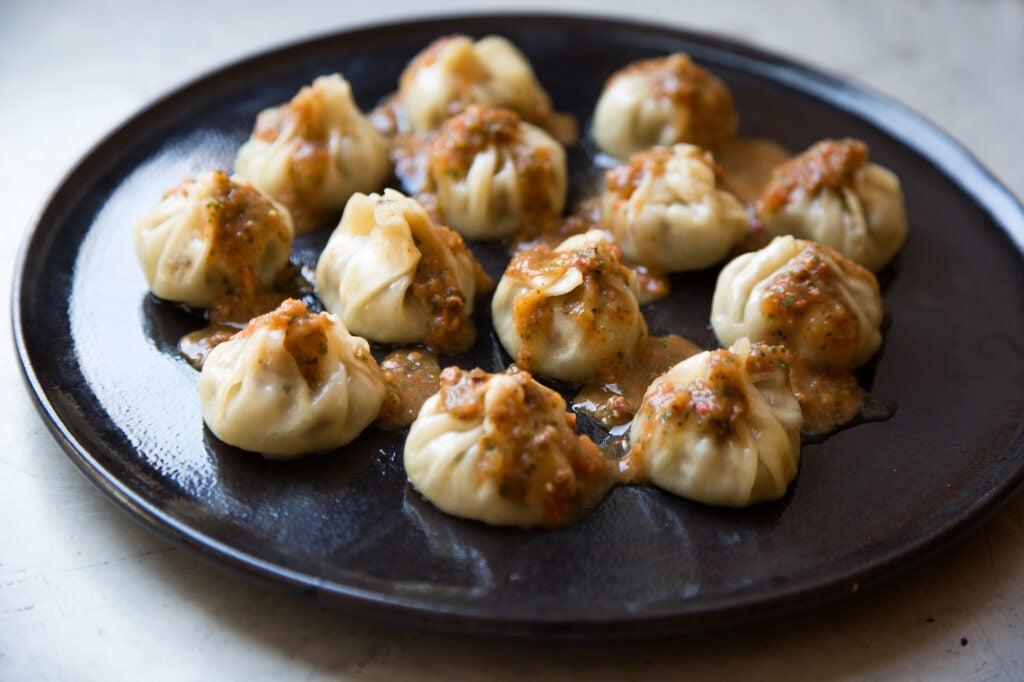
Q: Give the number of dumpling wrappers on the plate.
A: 13